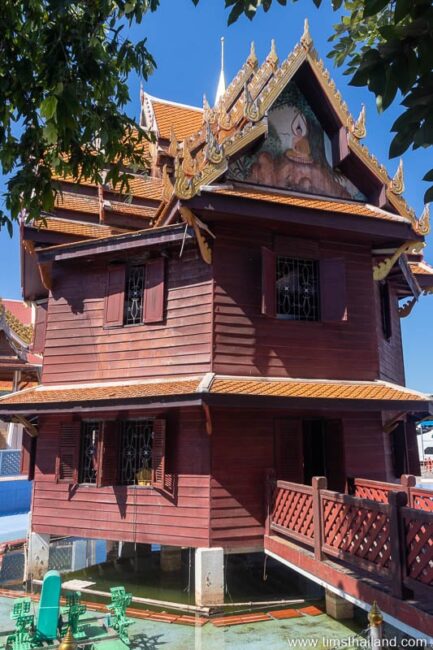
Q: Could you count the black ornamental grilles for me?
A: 4